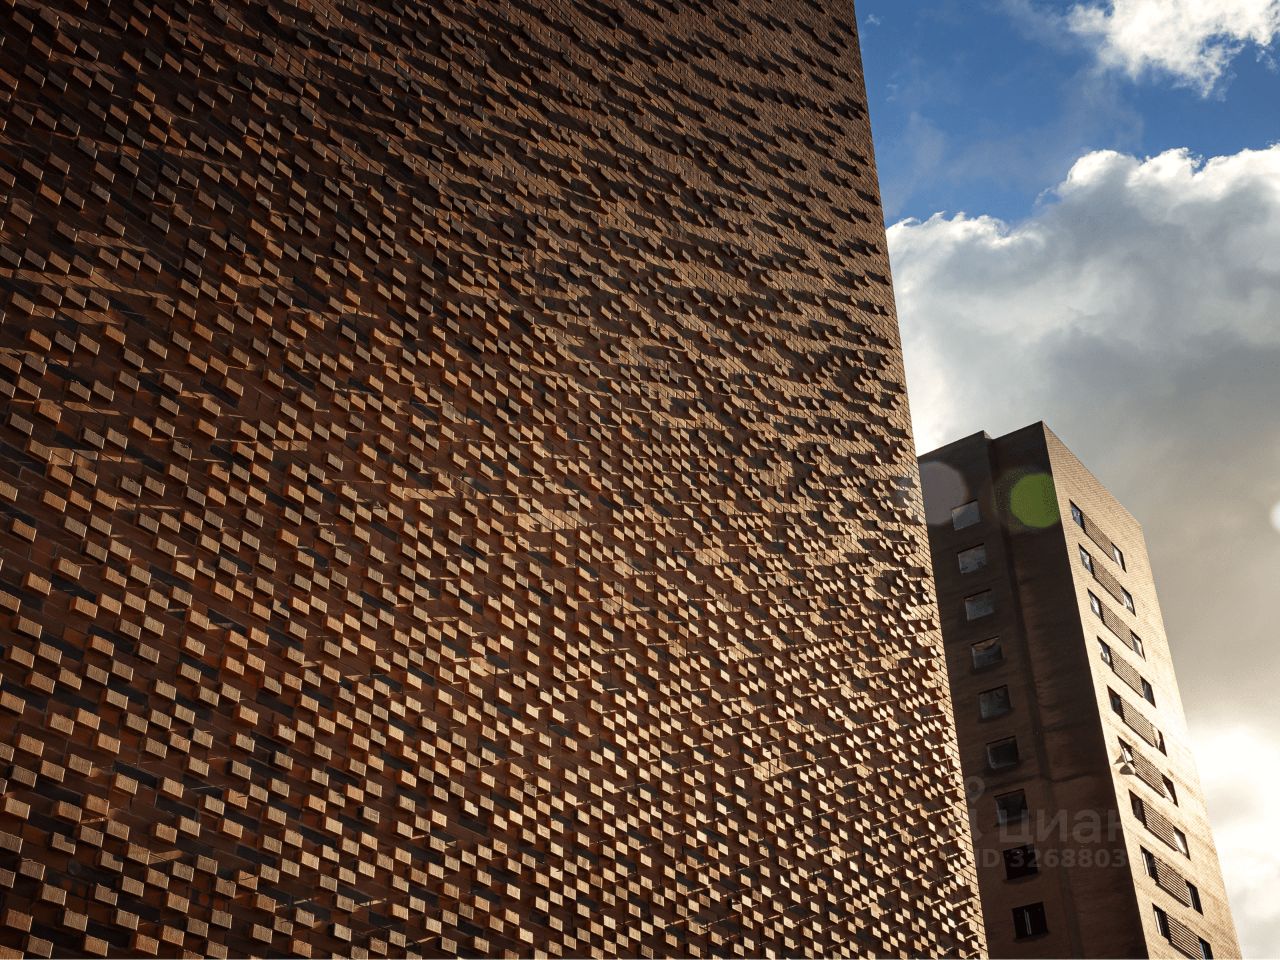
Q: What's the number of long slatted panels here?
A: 9